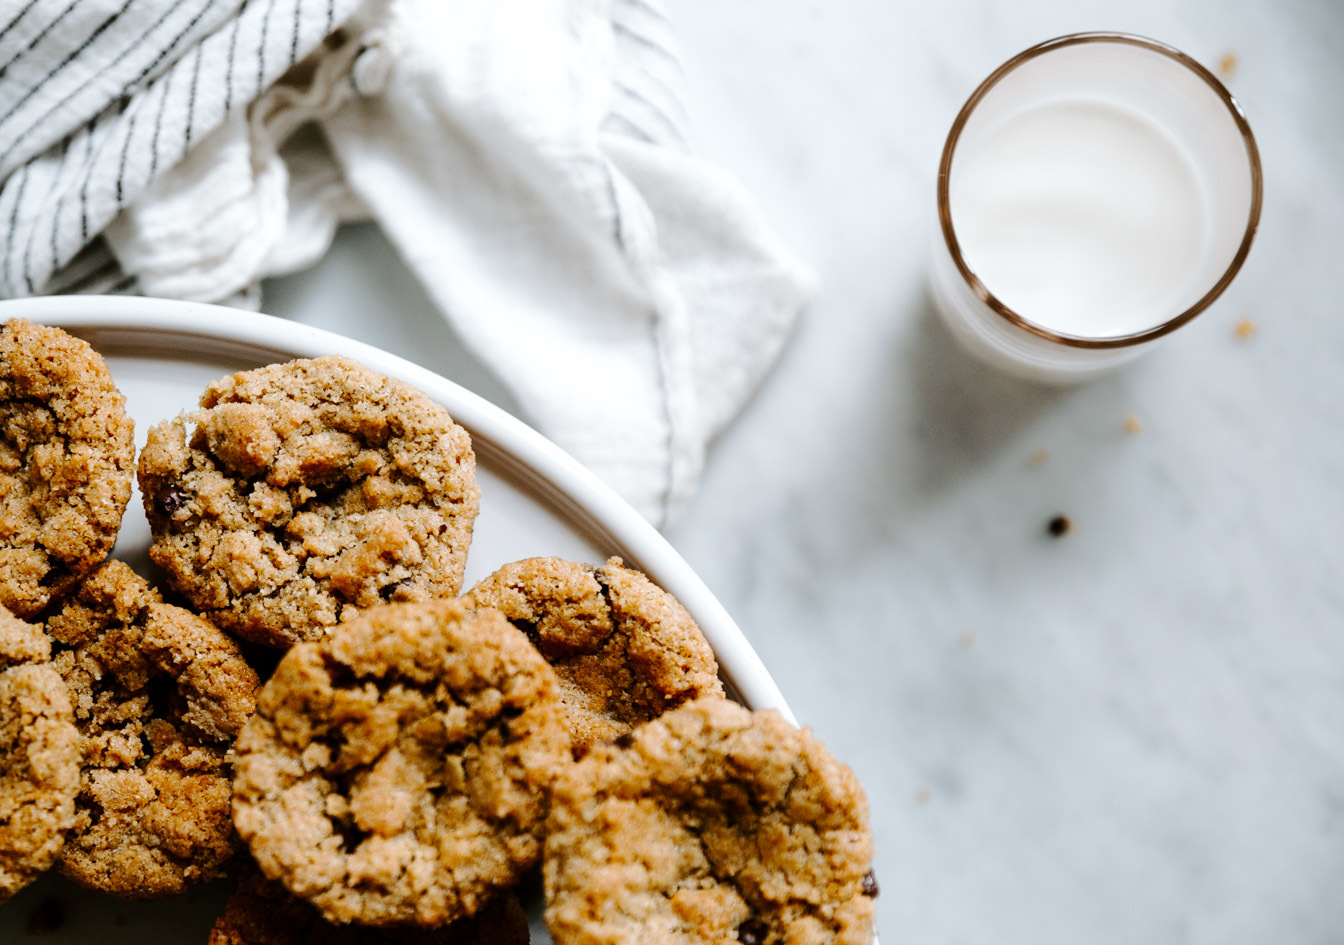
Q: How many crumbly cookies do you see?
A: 8